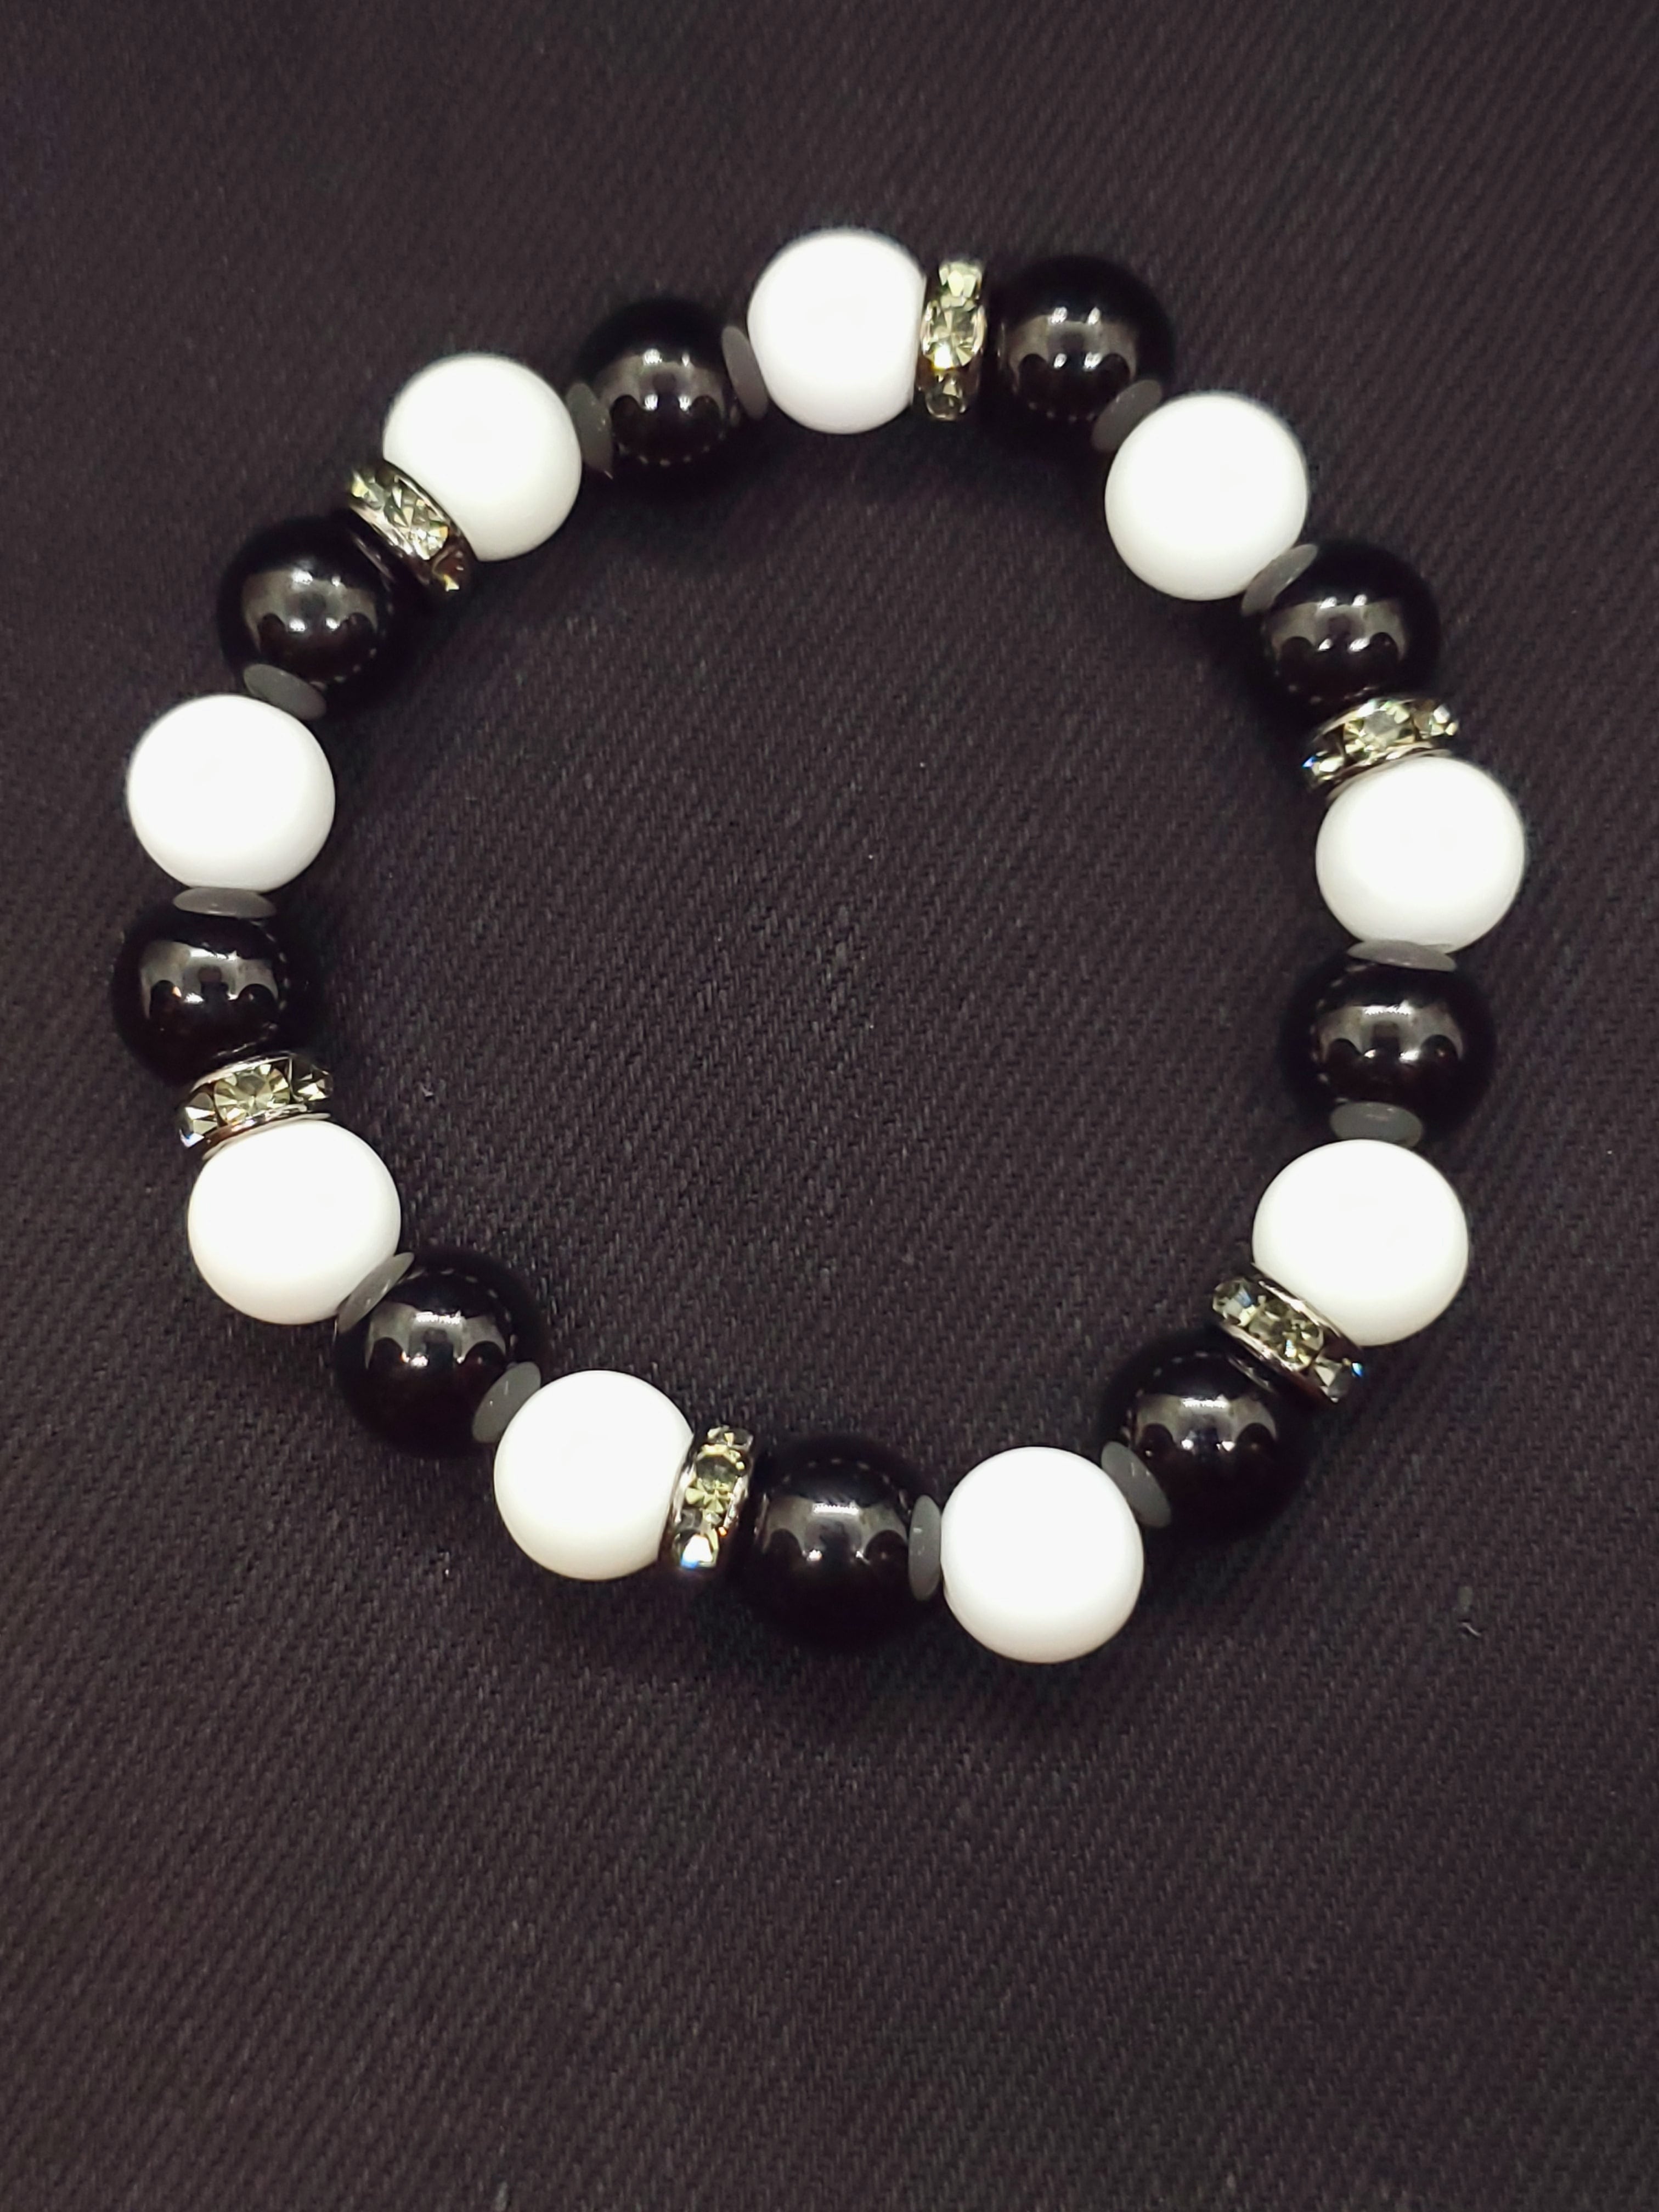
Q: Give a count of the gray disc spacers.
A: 12